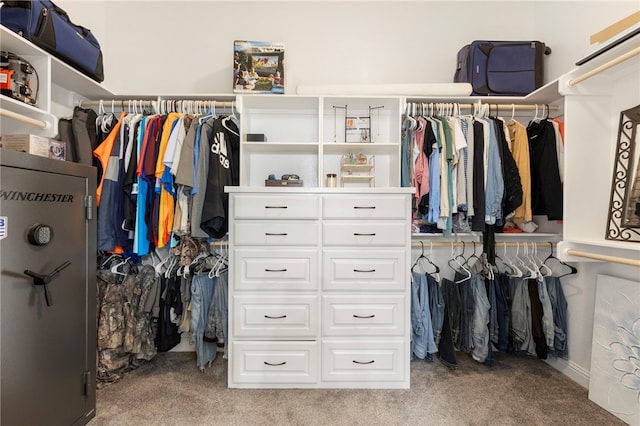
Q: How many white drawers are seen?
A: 10